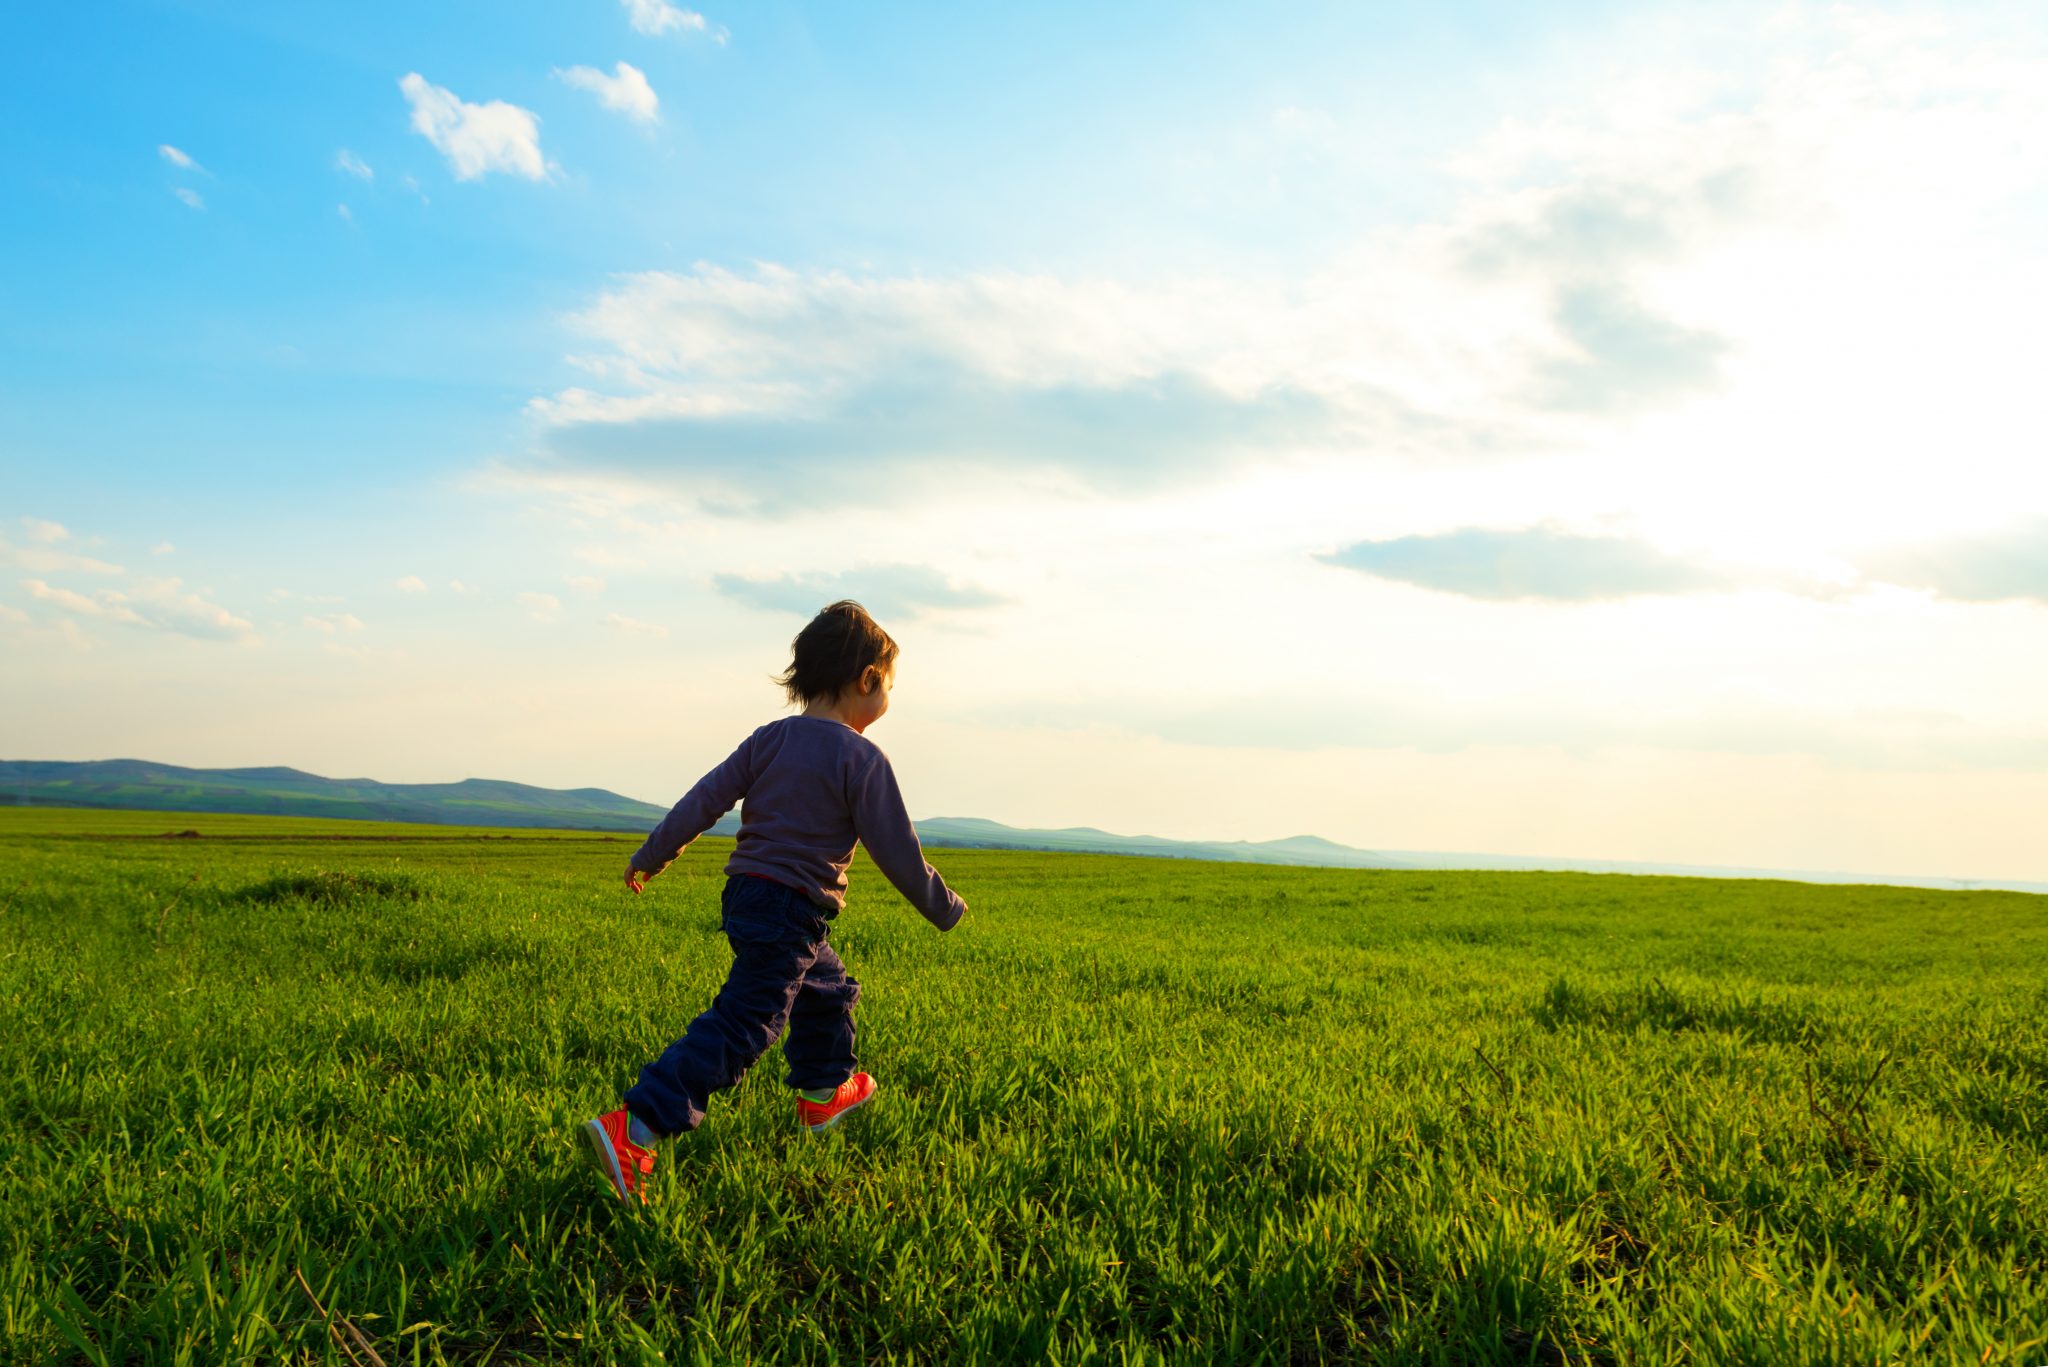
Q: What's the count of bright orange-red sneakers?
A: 2